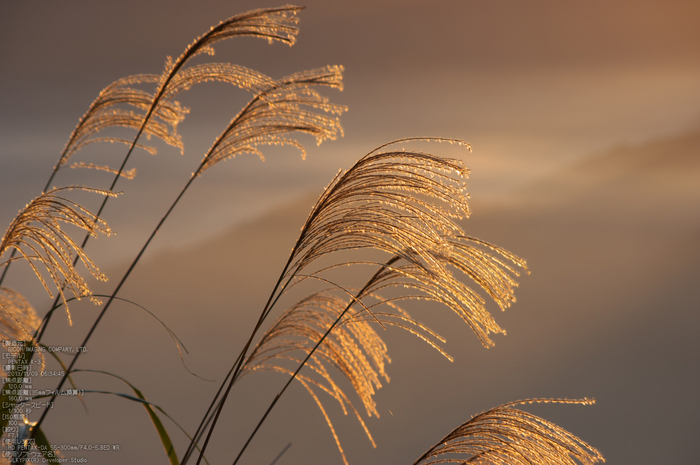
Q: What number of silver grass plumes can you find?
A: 9